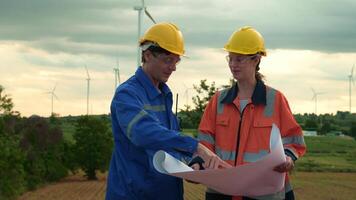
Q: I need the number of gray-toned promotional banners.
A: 0